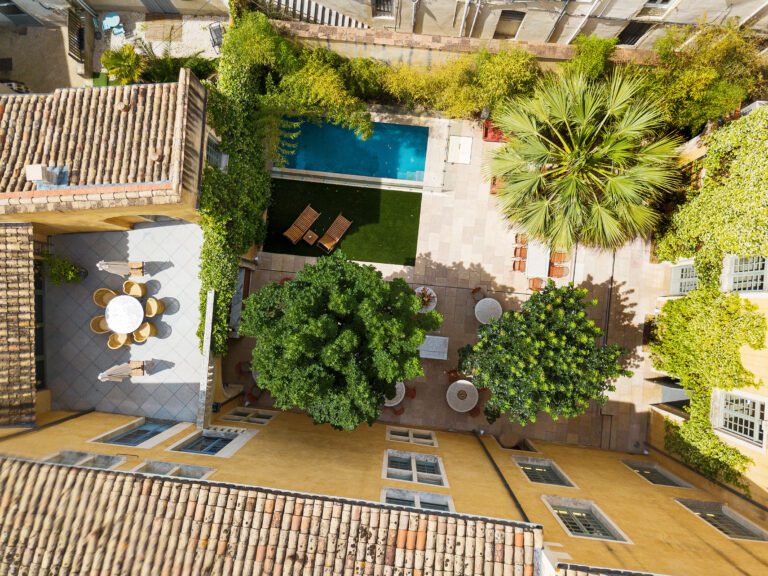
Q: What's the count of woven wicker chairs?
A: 6